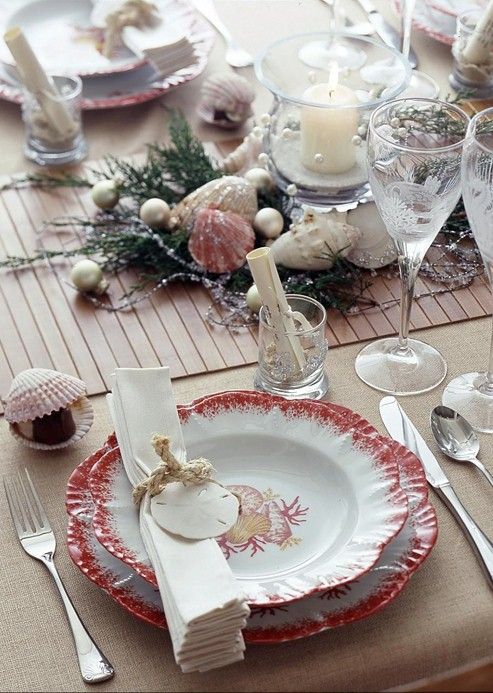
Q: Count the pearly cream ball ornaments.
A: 6